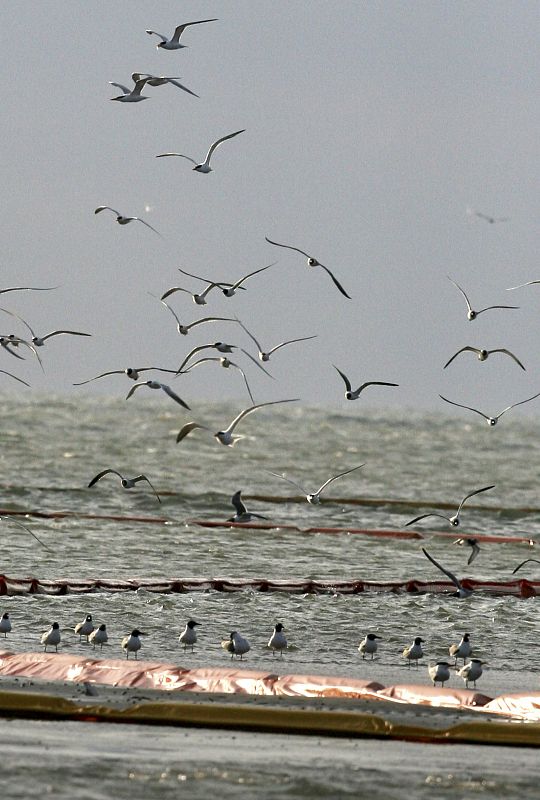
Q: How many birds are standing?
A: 13